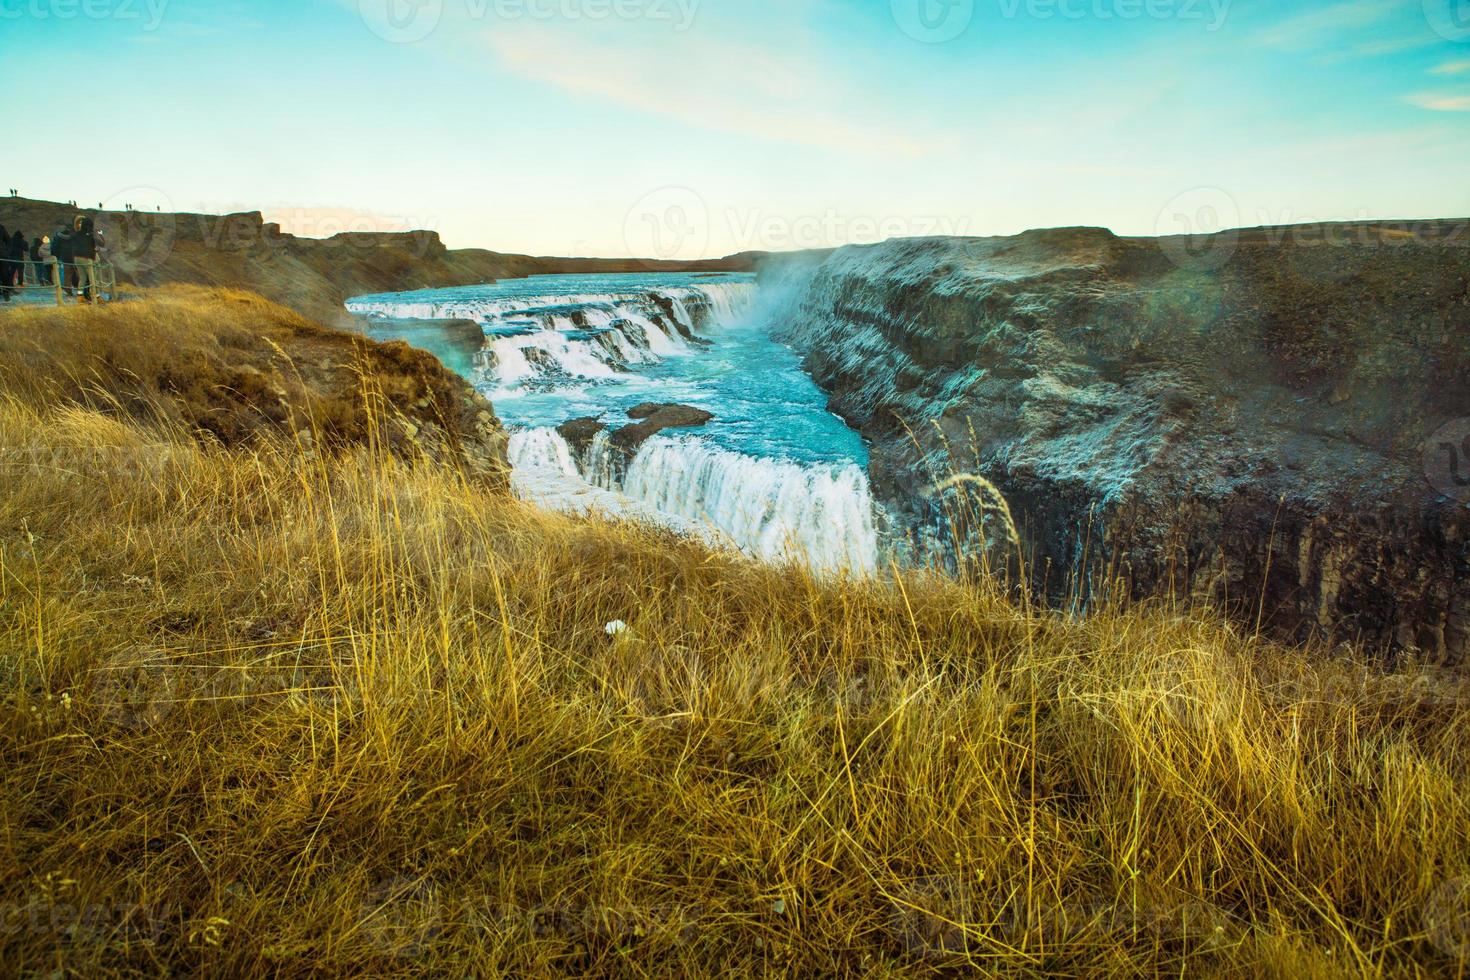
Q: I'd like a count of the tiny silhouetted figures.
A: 8